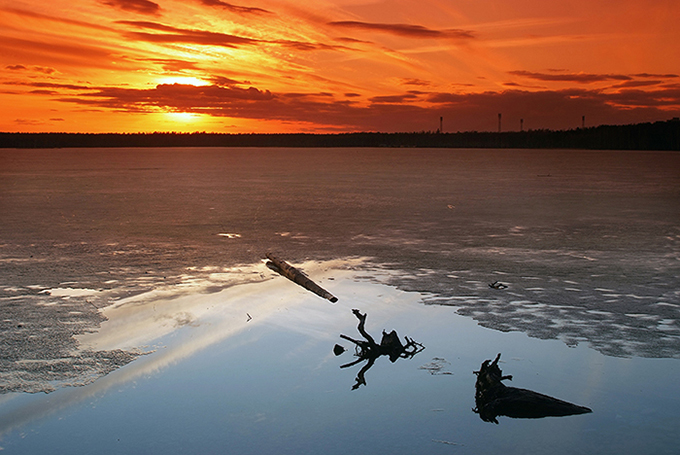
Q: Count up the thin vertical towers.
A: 4